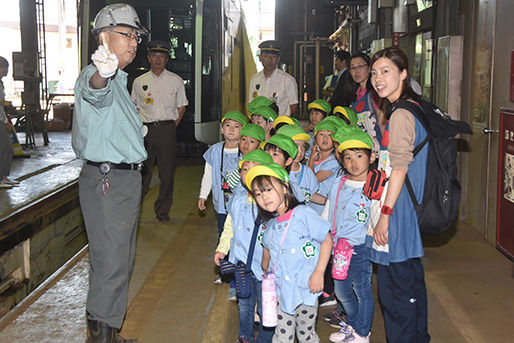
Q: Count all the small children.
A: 14